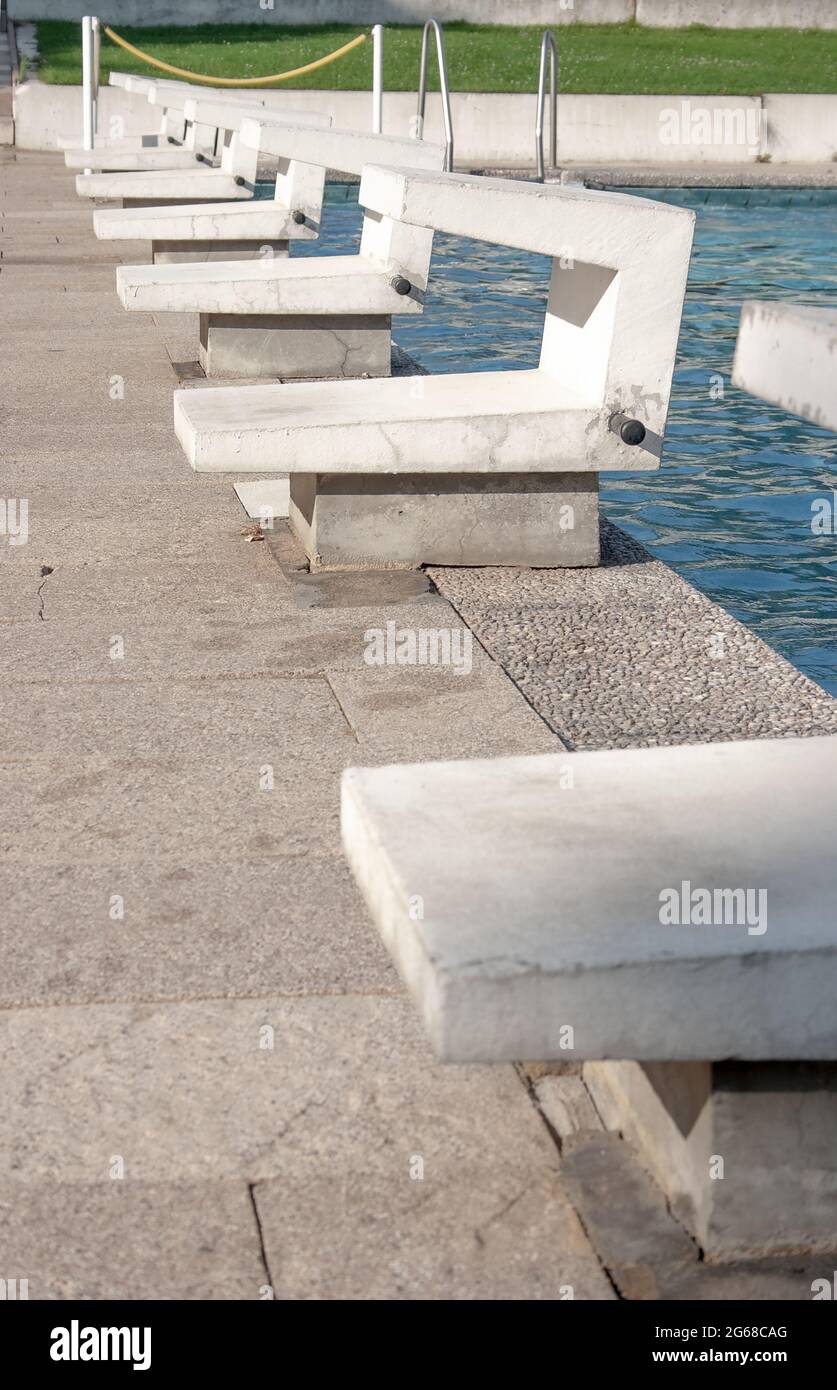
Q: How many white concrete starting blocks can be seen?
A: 7